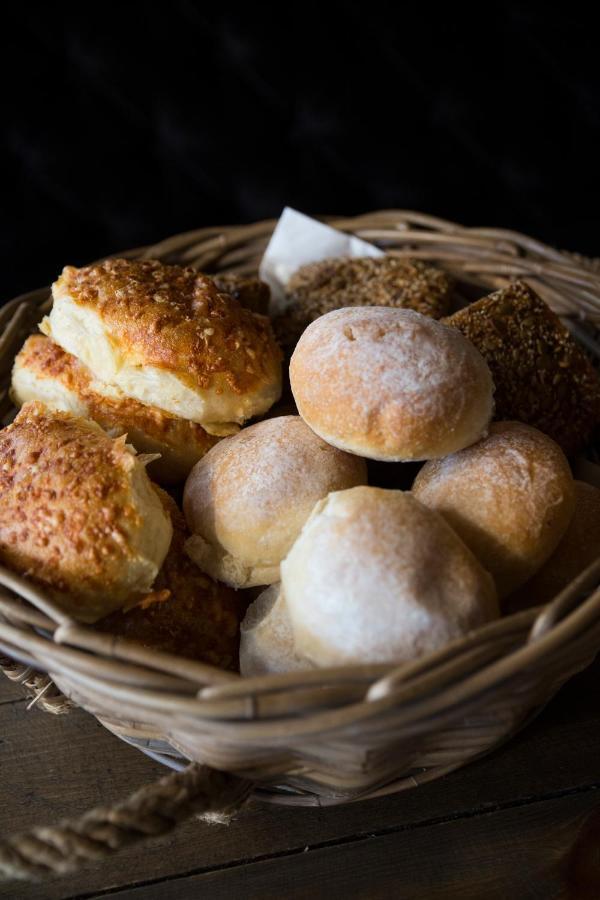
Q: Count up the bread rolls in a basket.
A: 13